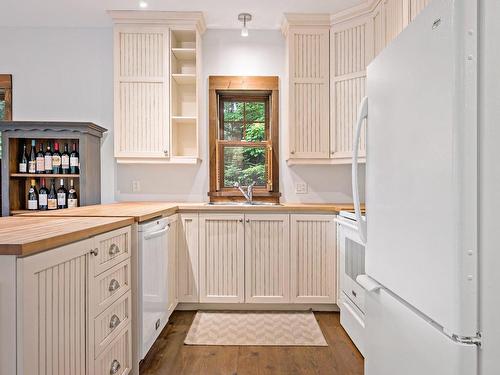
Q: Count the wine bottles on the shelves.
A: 12